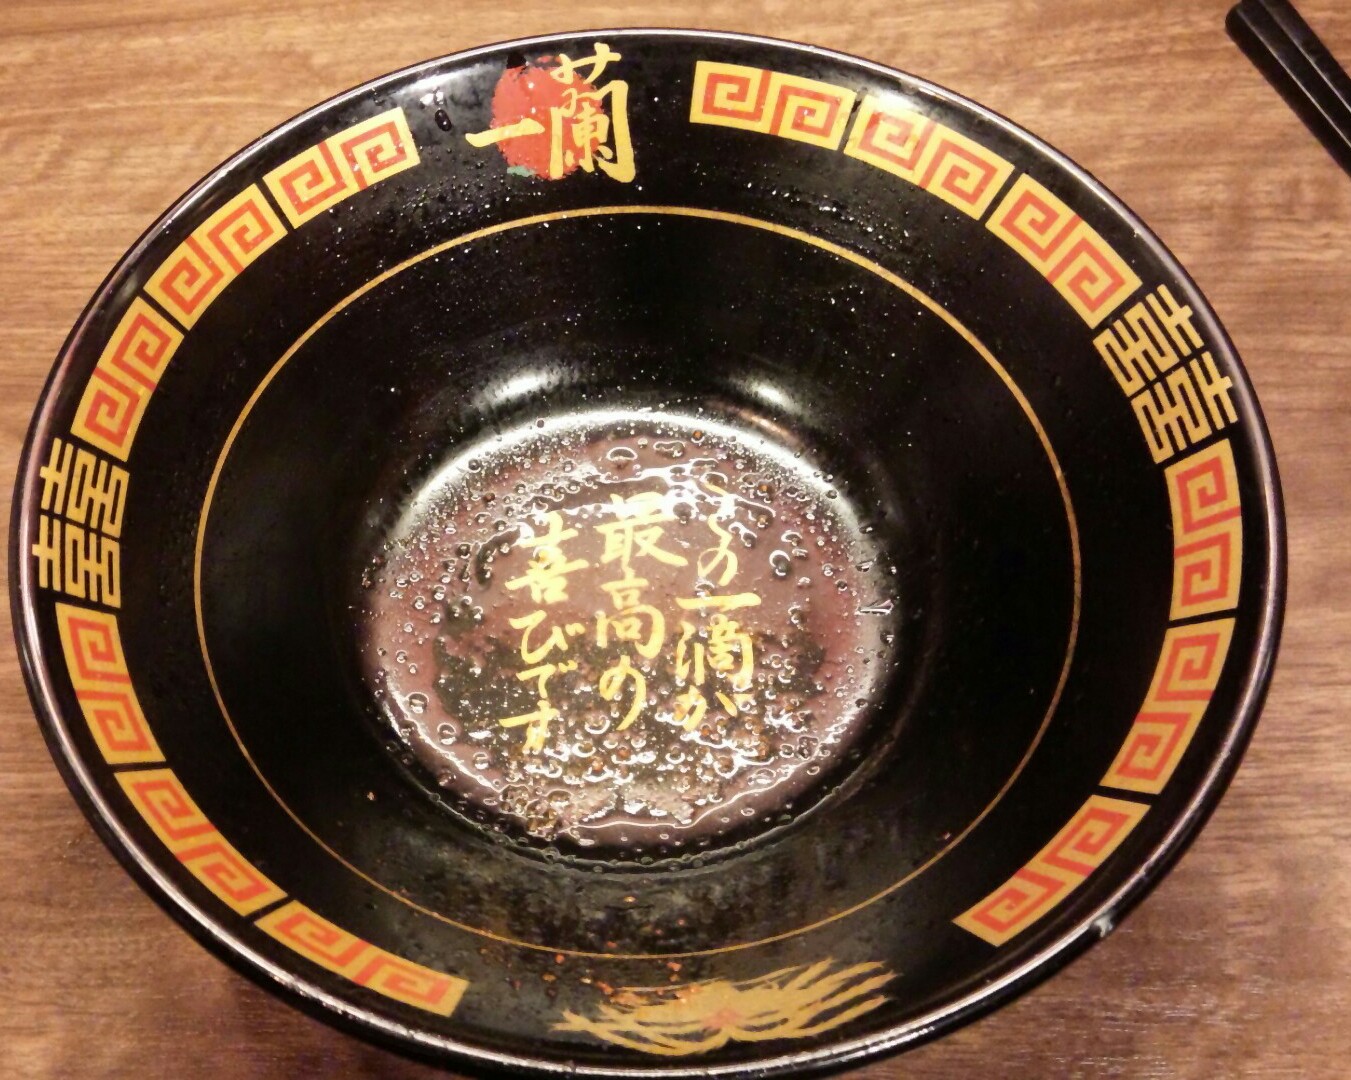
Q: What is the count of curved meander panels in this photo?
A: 12